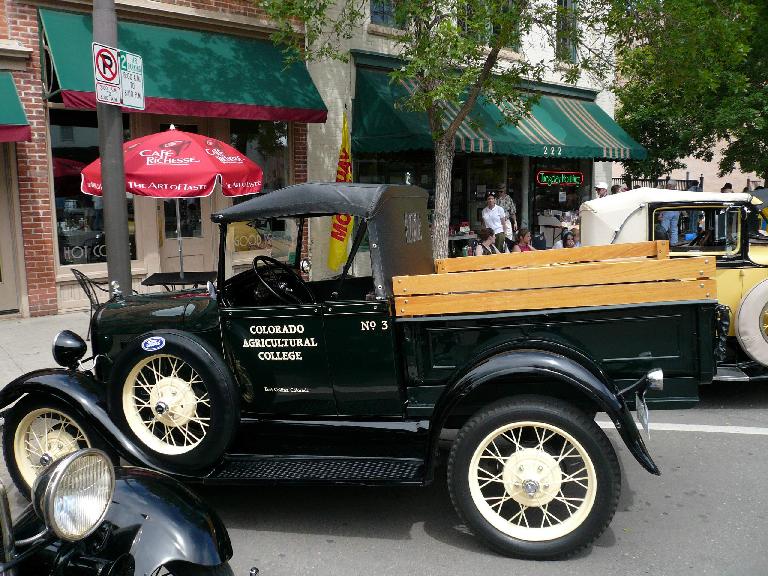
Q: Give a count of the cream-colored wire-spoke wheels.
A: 3